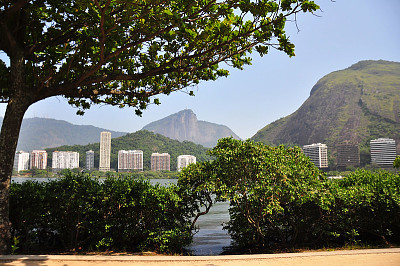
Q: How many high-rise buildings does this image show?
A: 11